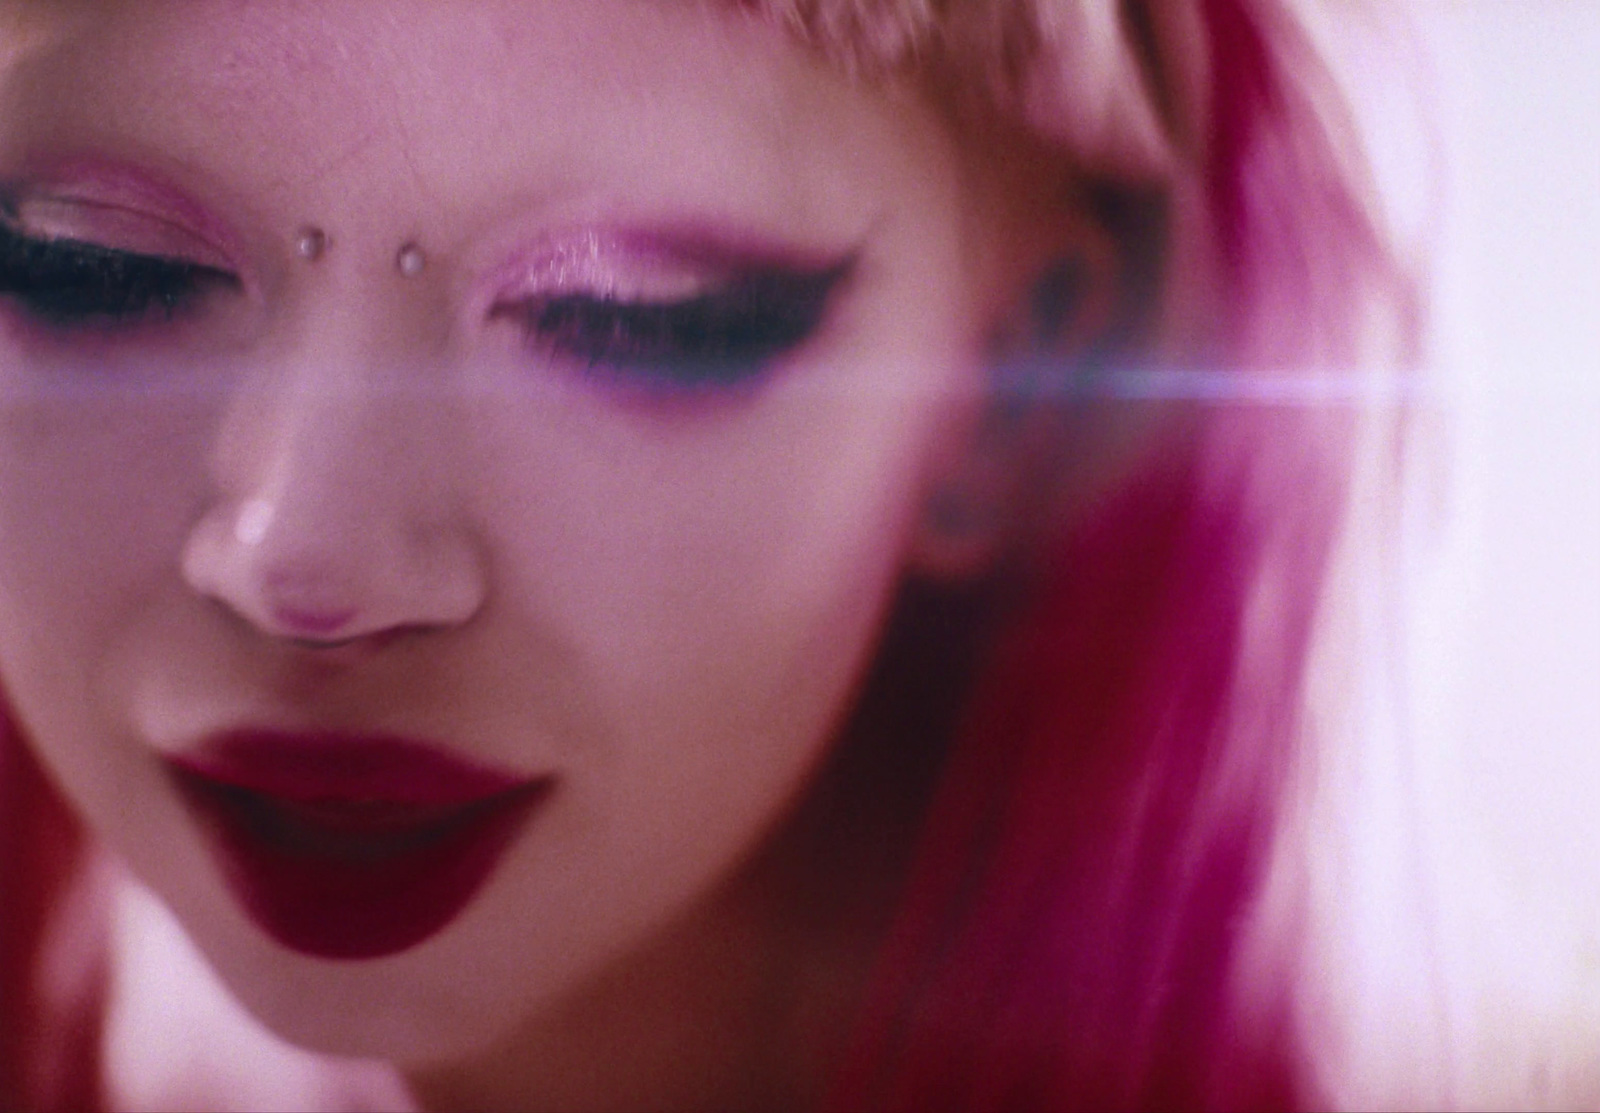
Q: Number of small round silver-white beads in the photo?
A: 2